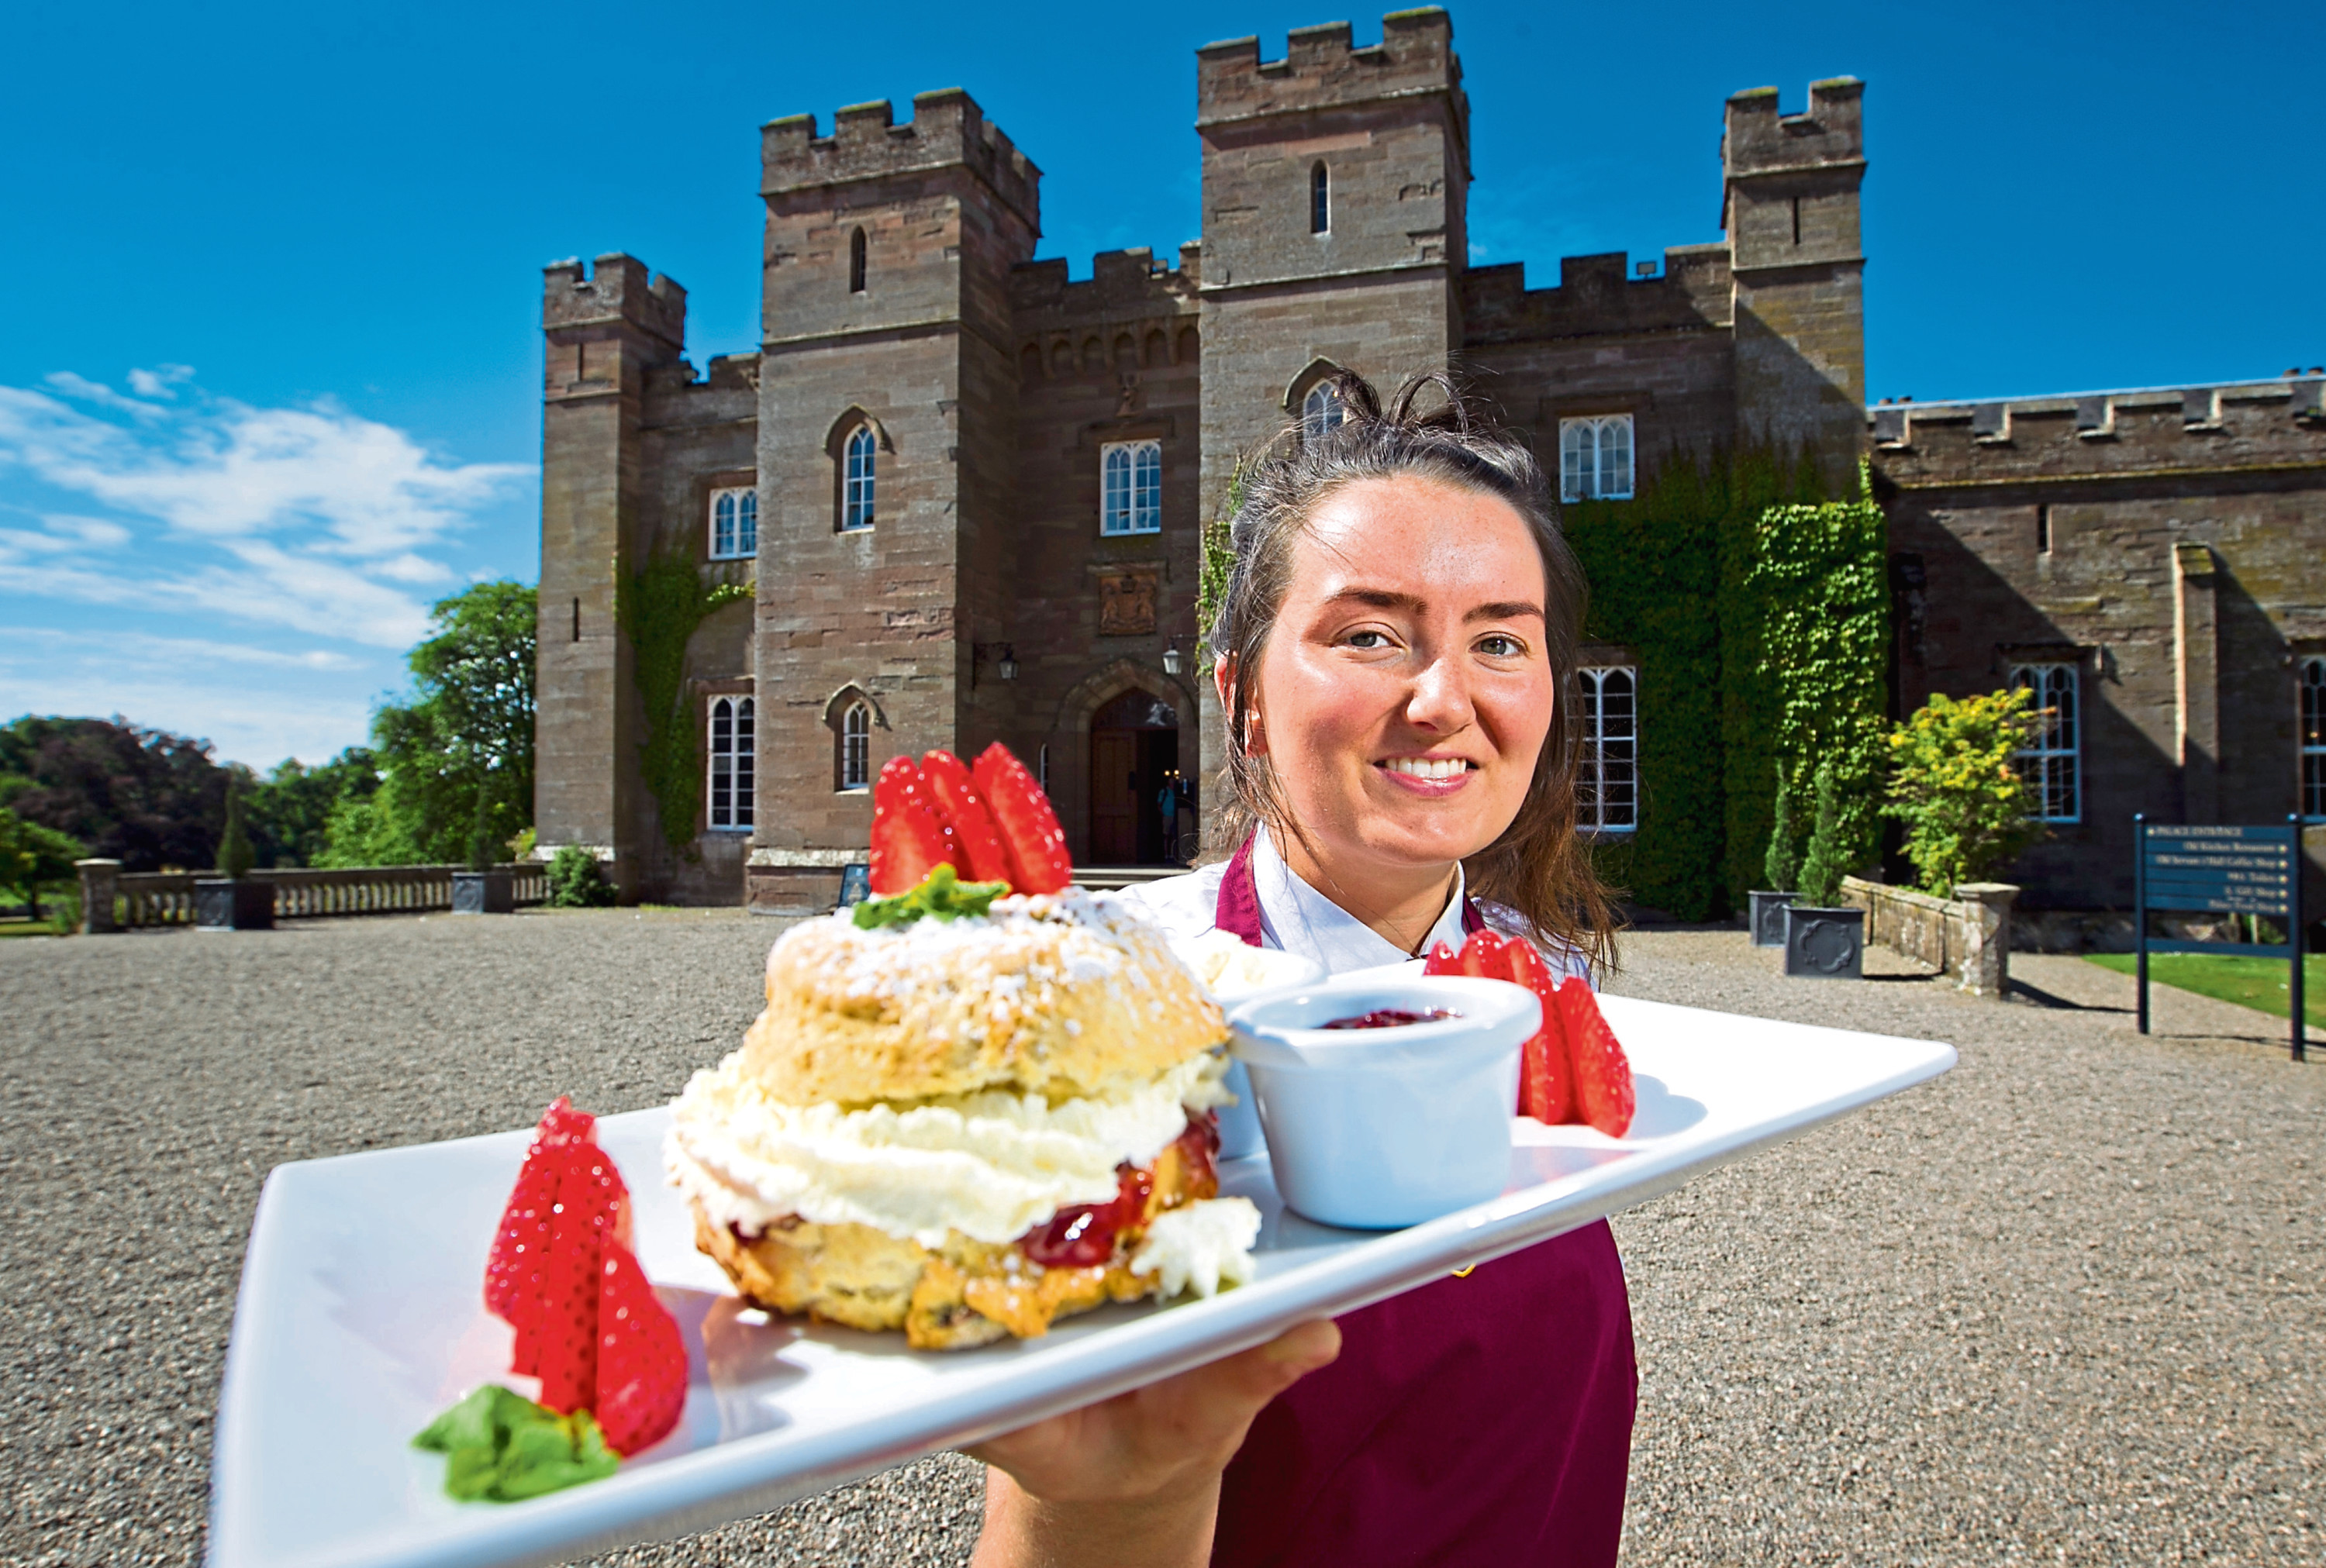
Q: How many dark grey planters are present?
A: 4